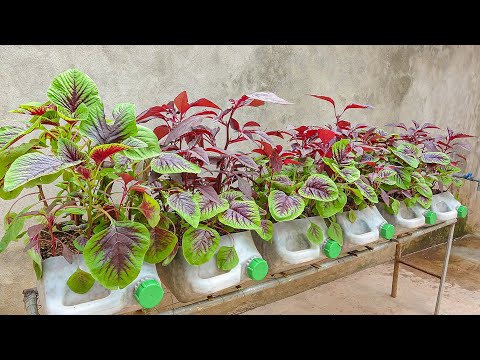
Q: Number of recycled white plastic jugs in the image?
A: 6